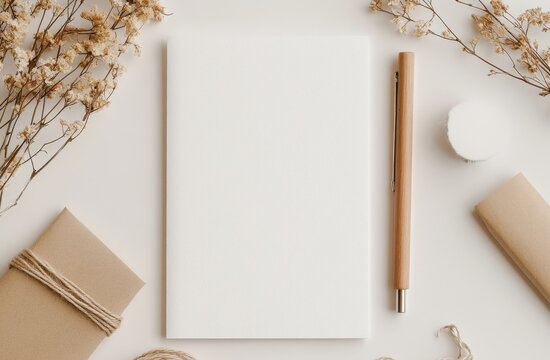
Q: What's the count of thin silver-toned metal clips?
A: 1